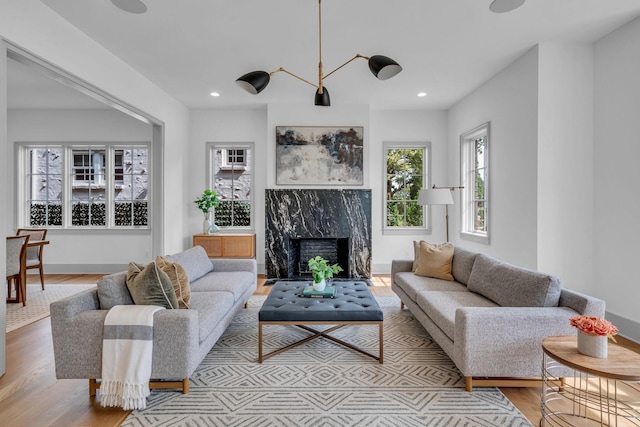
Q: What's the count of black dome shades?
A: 3